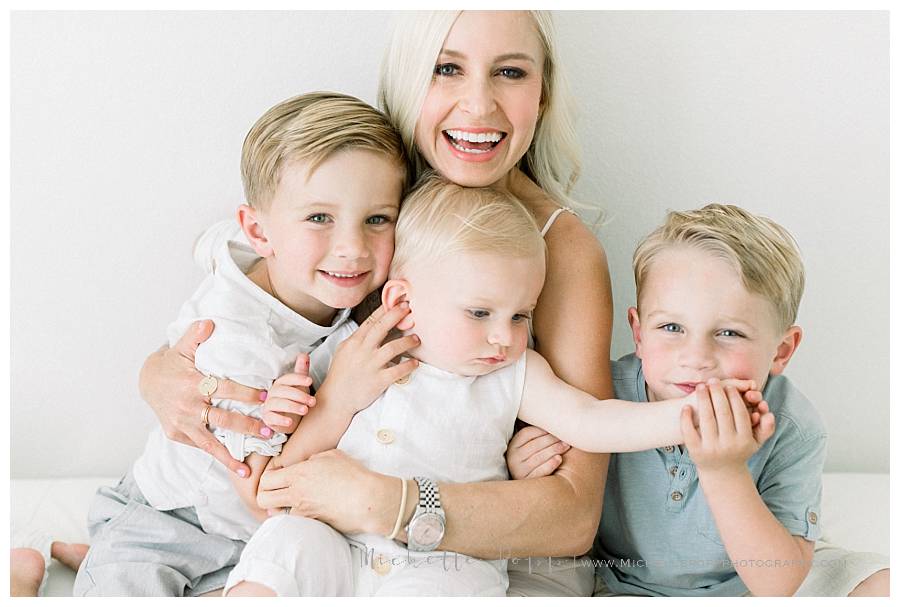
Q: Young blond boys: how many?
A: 3